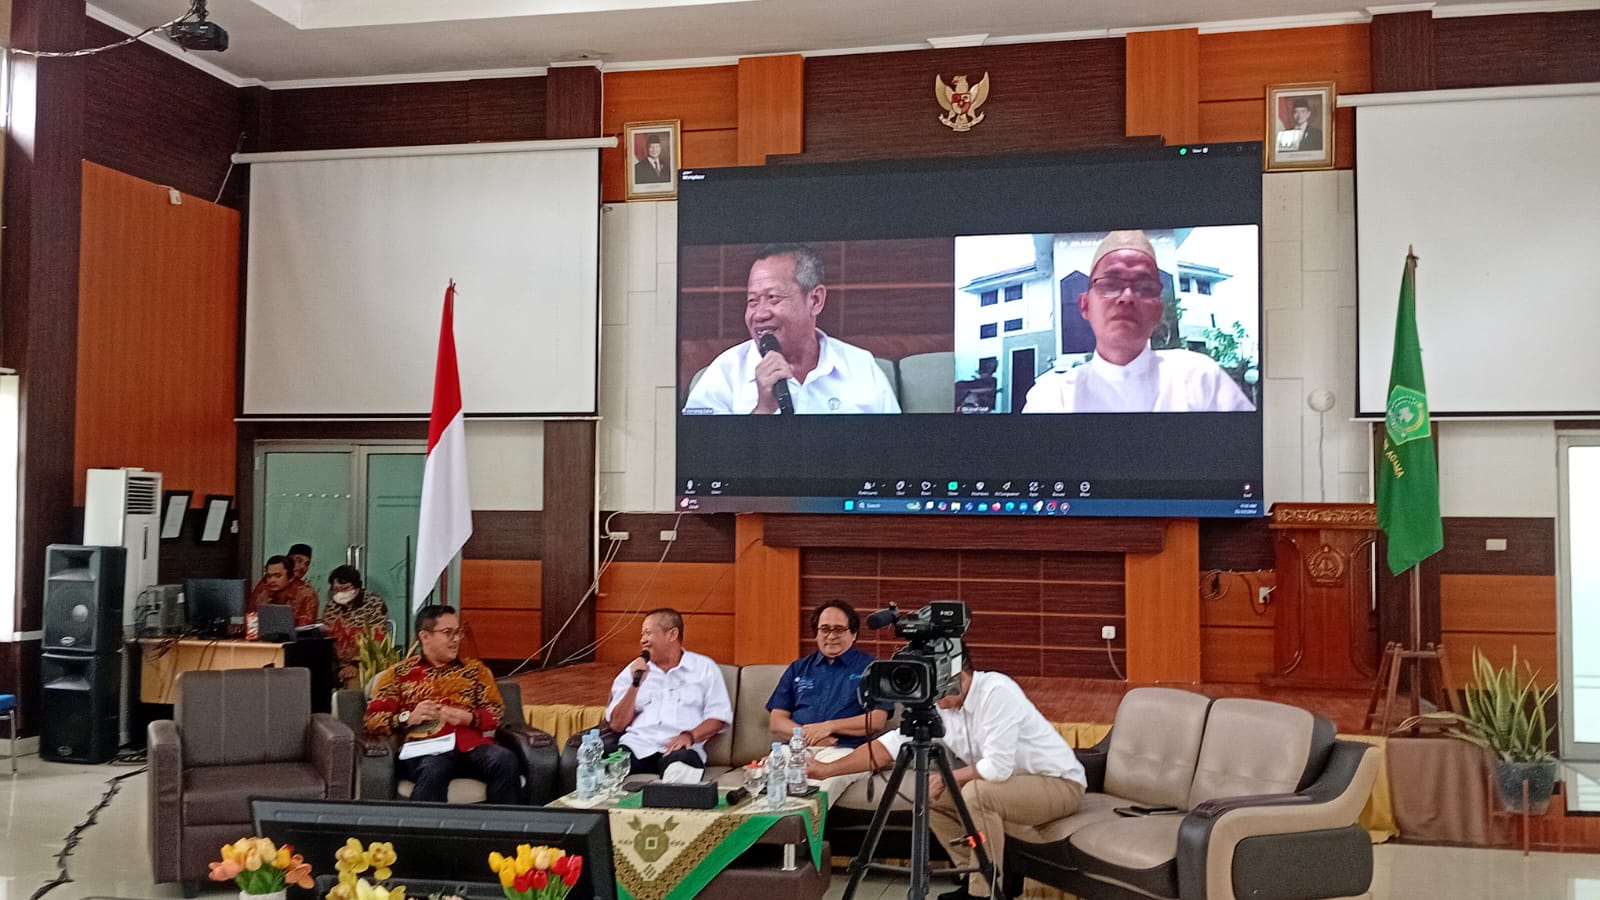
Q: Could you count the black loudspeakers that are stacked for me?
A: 2